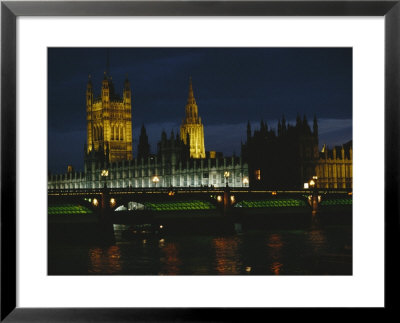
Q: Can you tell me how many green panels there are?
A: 4